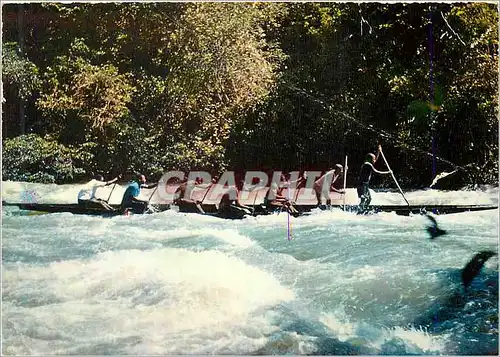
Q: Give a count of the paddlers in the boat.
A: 7